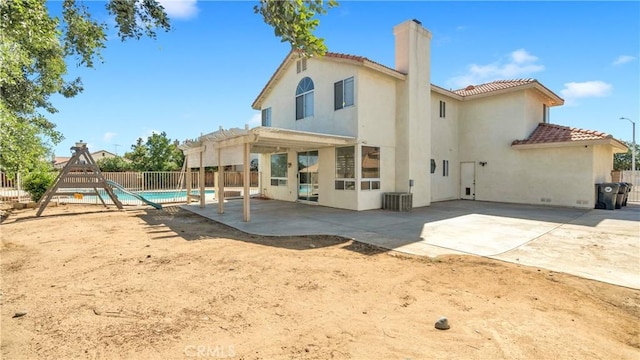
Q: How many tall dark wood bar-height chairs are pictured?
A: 0